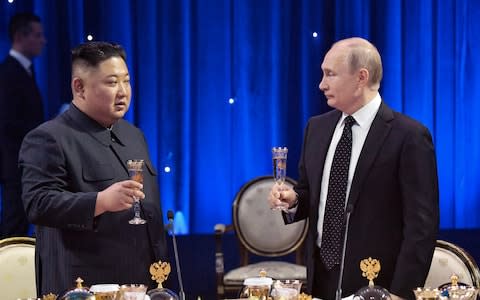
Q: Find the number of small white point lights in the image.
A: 5